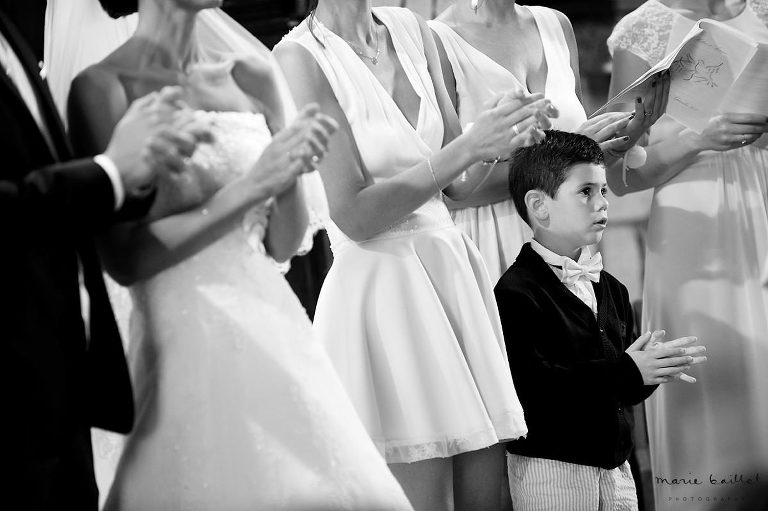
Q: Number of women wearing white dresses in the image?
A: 4